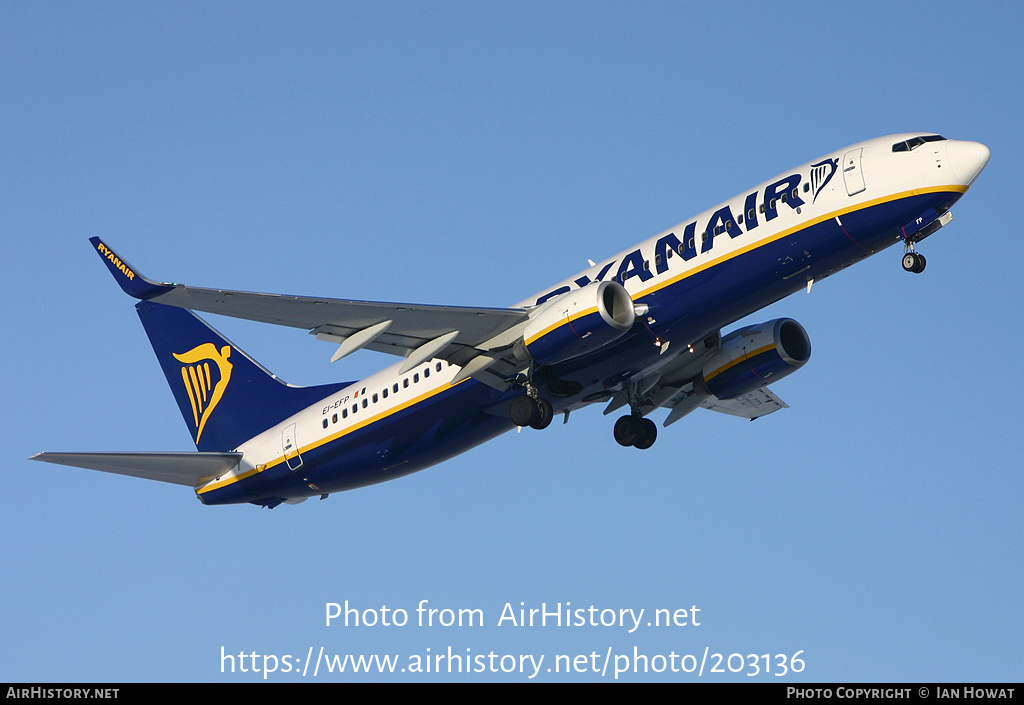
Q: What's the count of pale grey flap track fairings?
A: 6